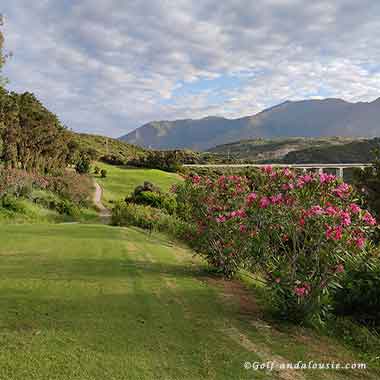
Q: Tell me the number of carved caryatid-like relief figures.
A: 0